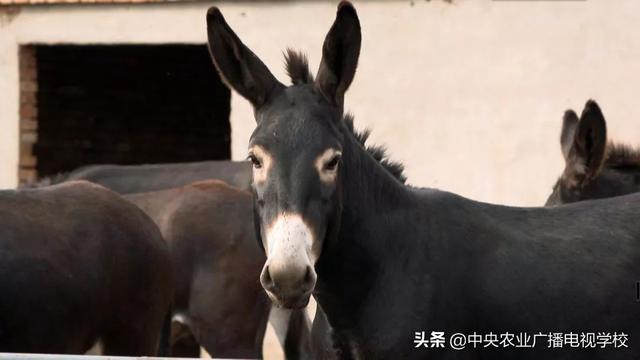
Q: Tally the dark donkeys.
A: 5